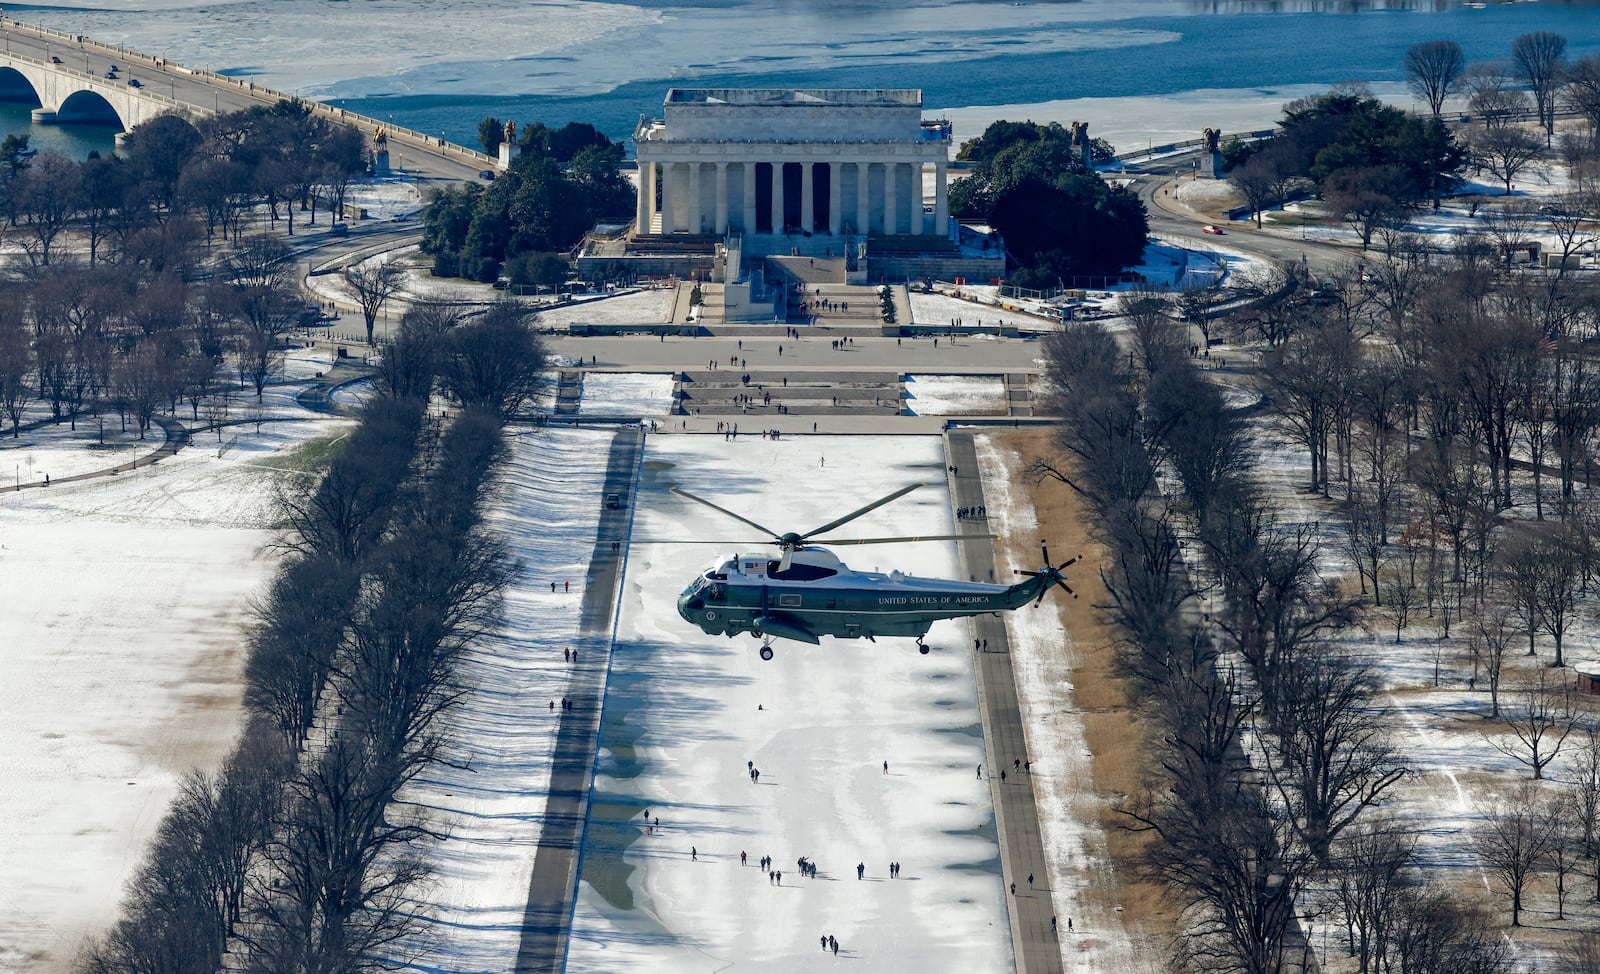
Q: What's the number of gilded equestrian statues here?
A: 4